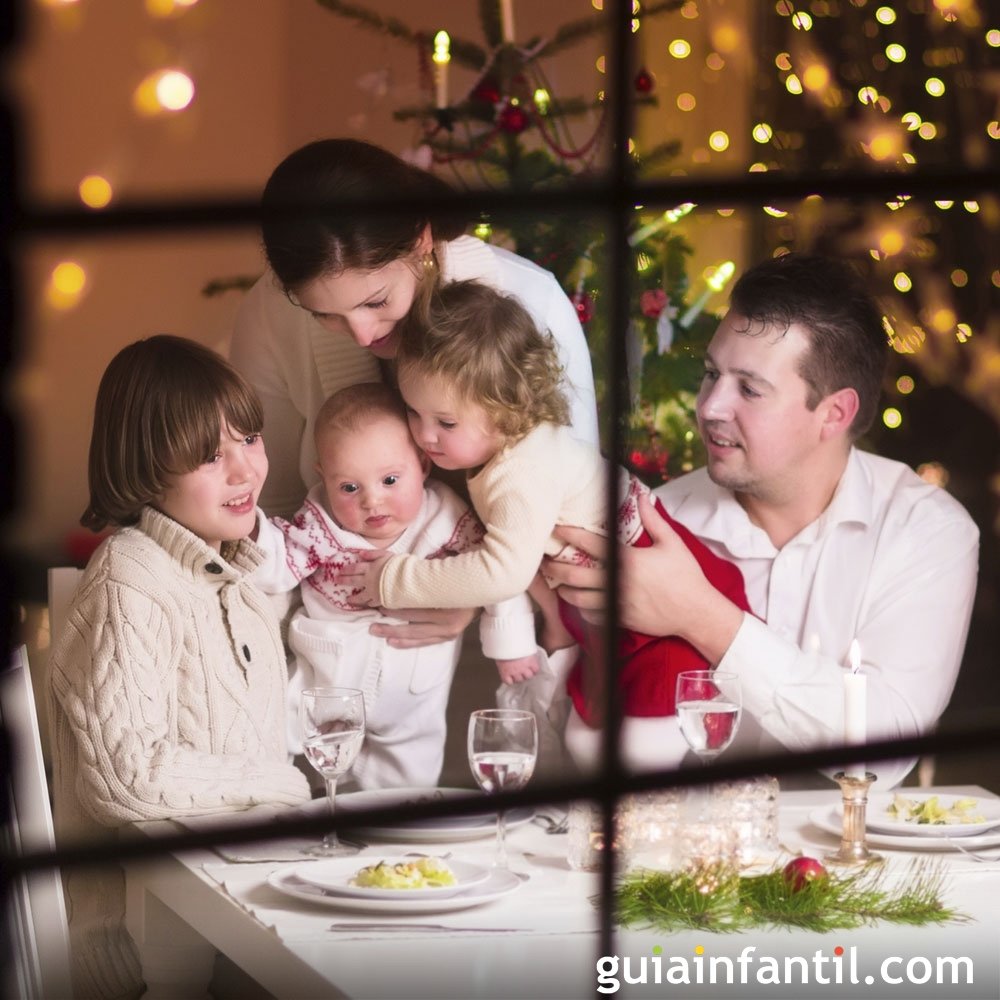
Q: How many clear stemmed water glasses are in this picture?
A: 3